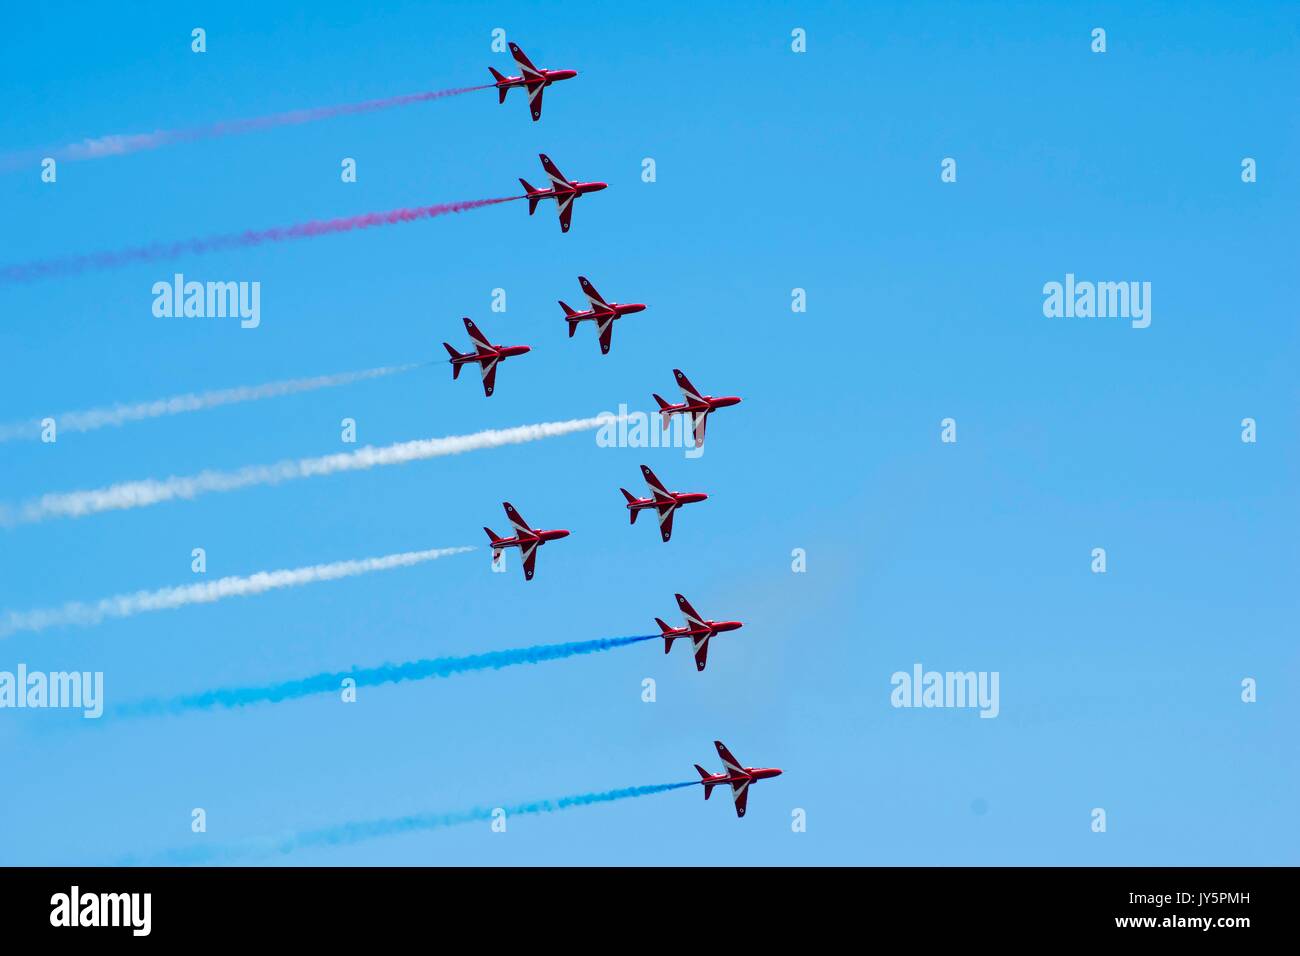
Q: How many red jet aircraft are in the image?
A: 9